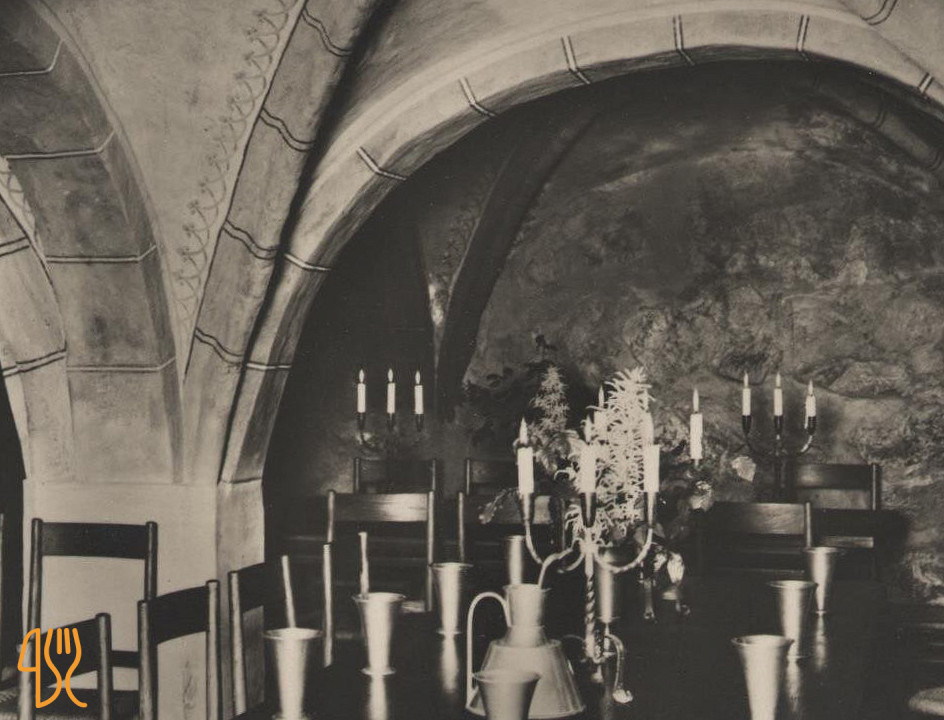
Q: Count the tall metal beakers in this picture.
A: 9